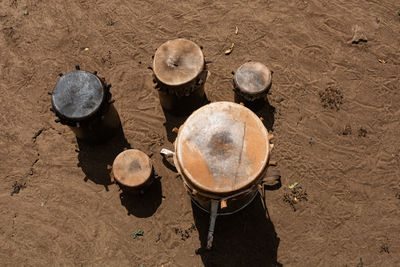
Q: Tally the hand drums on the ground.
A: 5